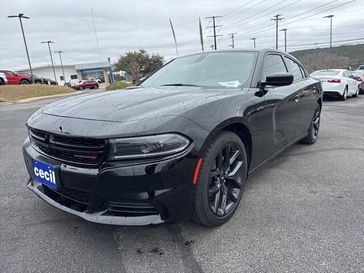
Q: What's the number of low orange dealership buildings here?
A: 0